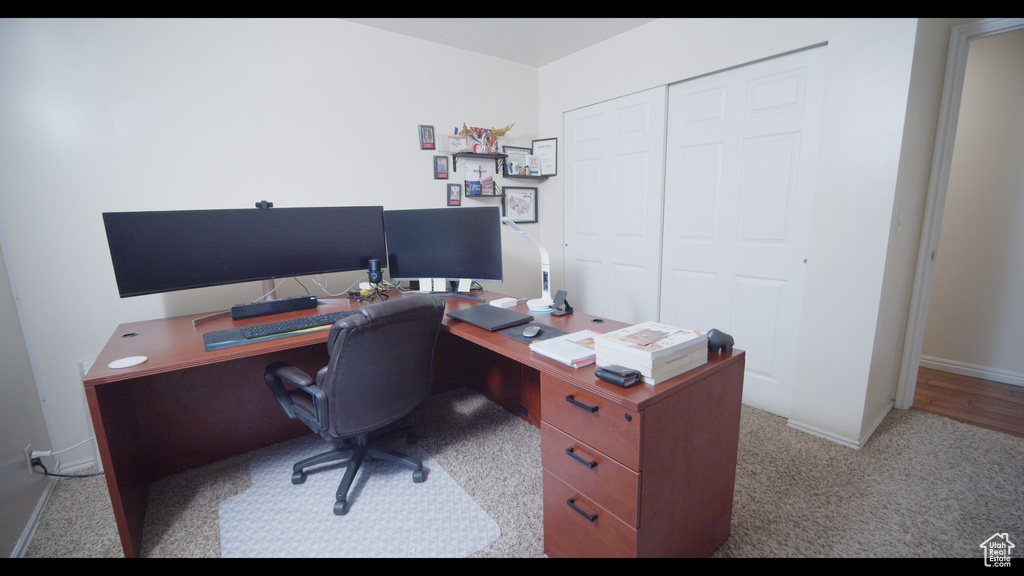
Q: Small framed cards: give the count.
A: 3